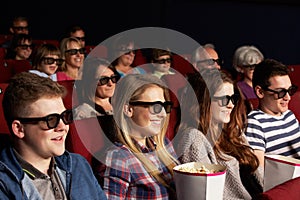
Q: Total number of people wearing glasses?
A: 14